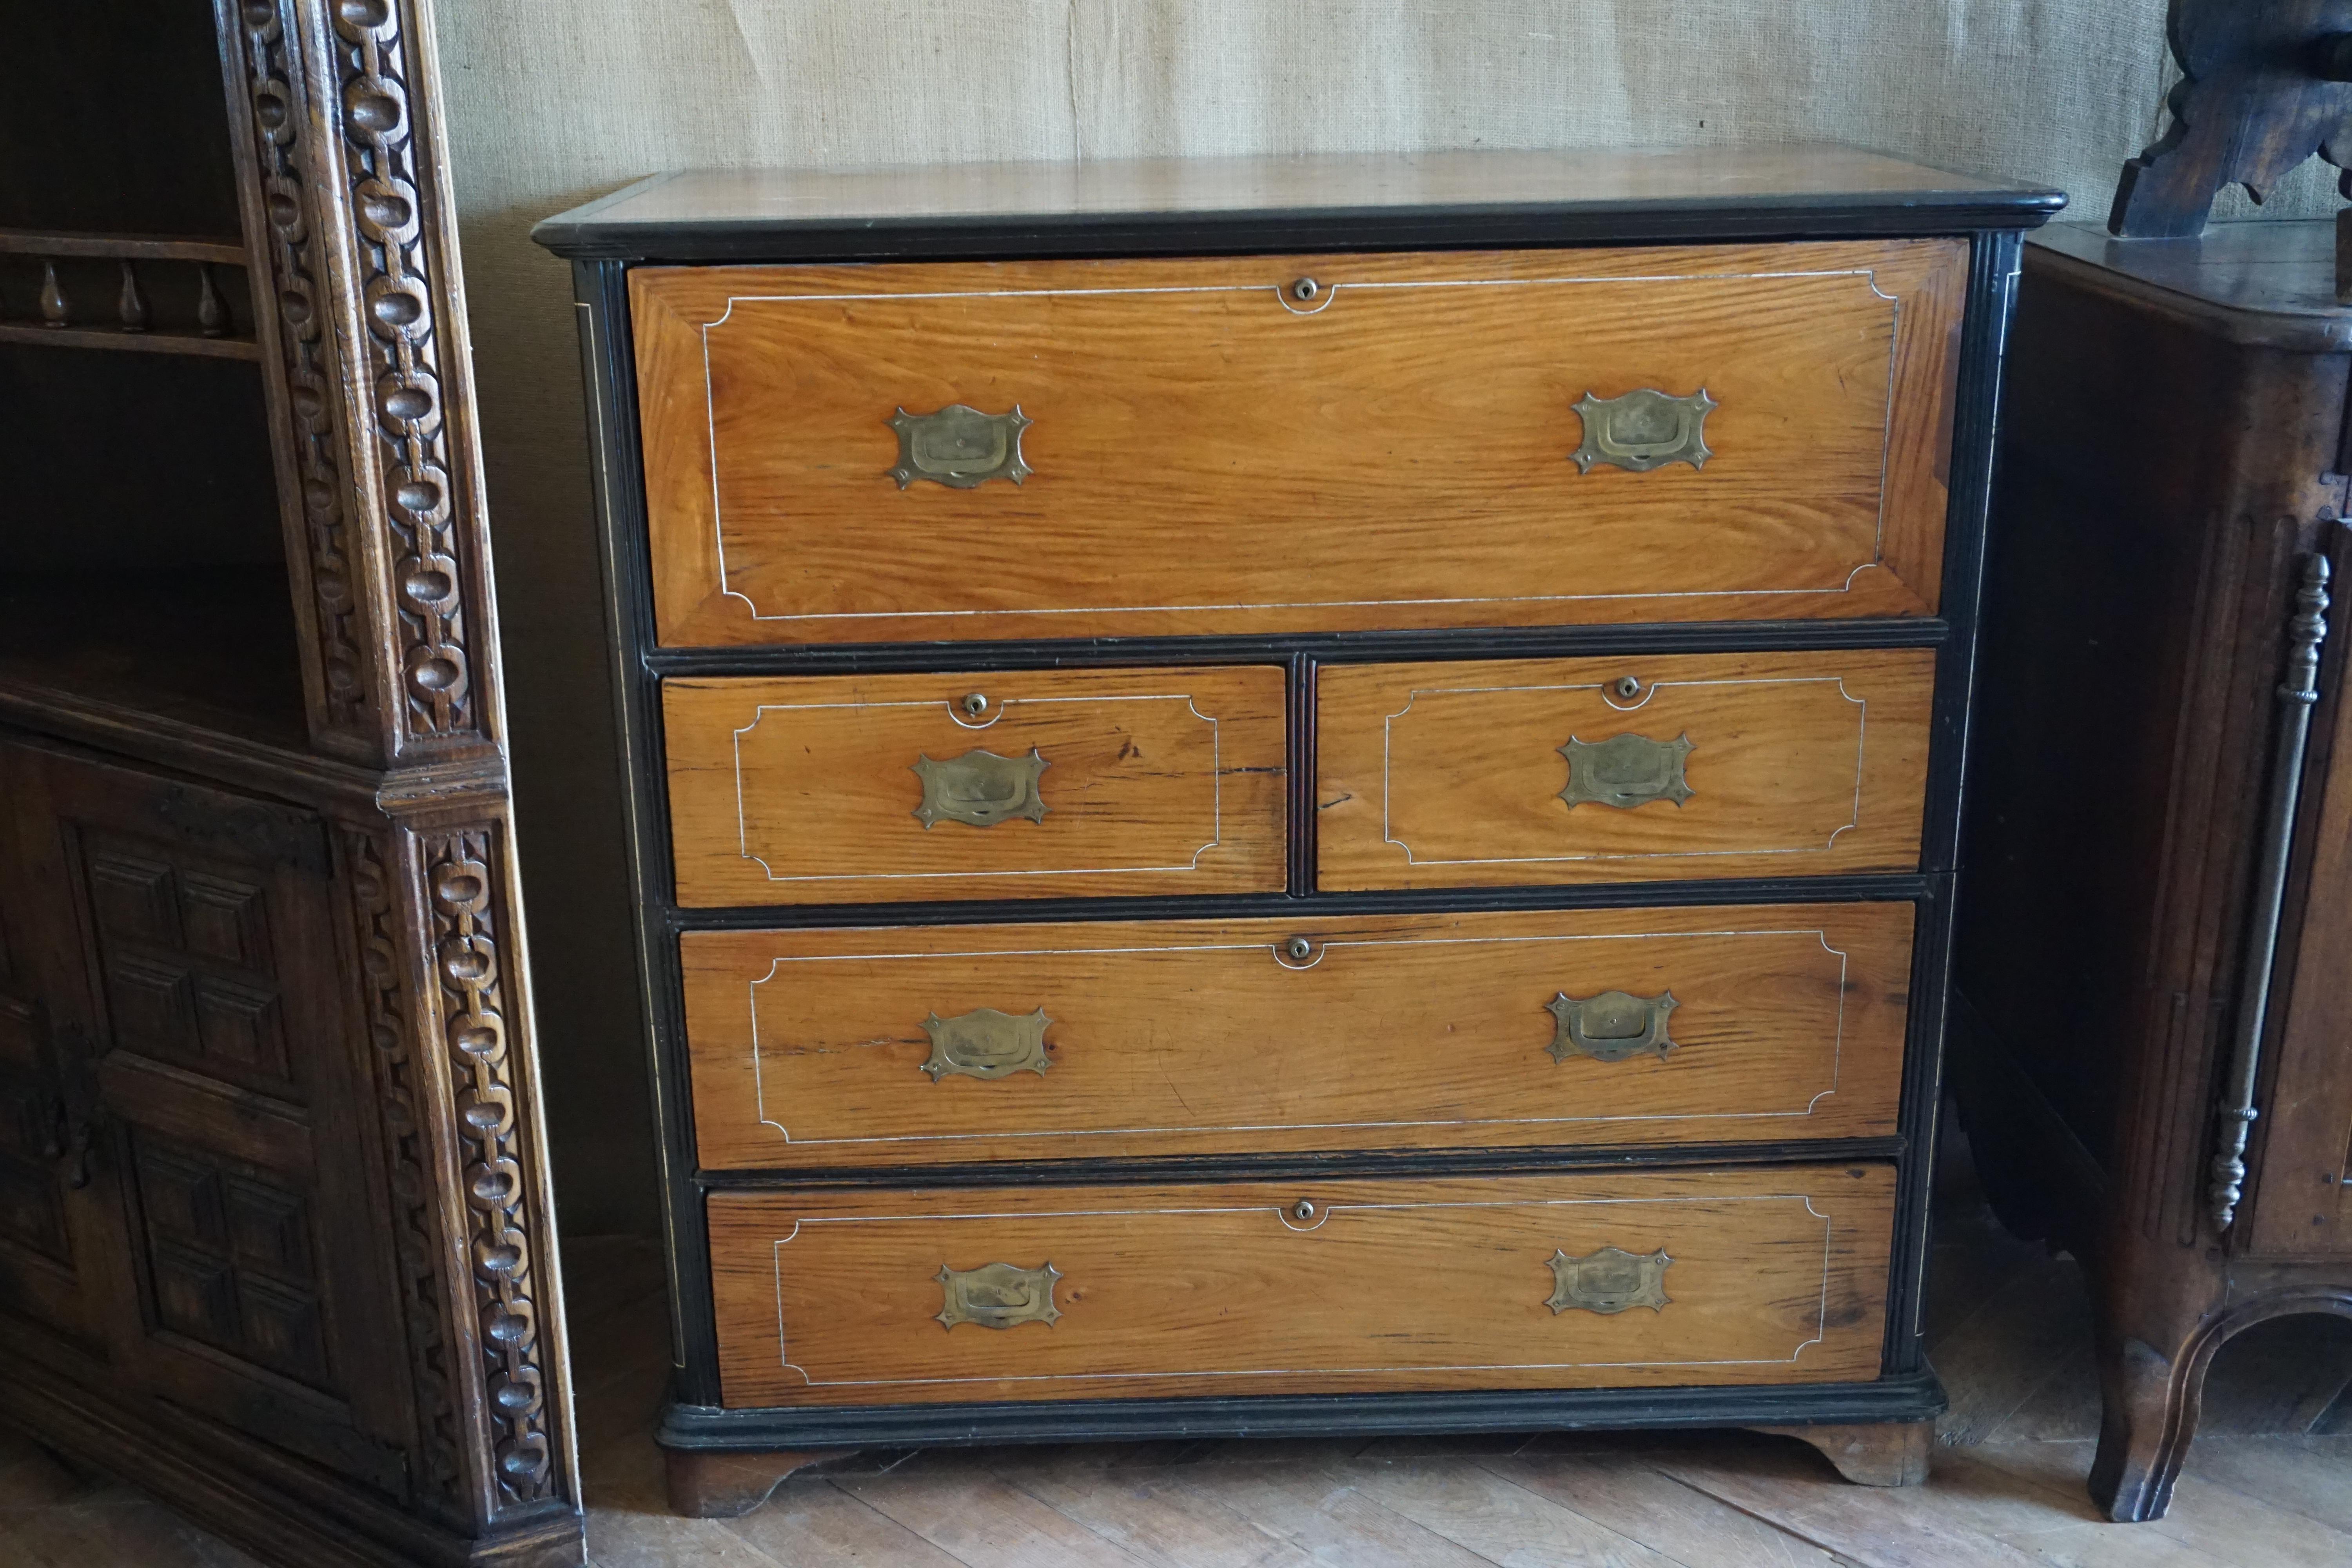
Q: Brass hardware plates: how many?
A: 8